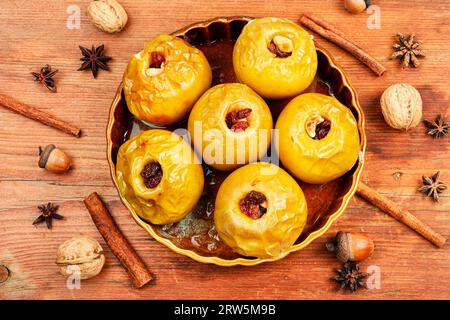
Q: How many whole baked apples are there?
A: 6